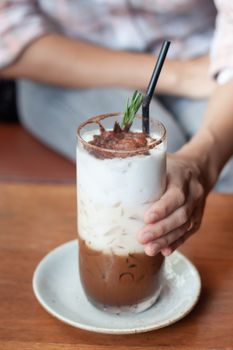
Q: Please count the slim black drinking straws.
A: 1